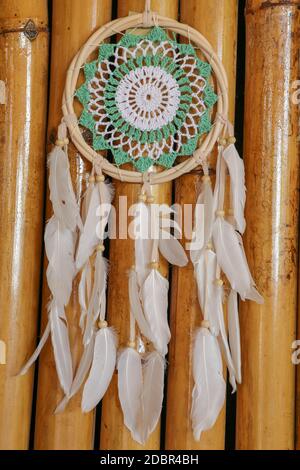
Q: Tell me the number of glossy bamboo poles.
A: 5